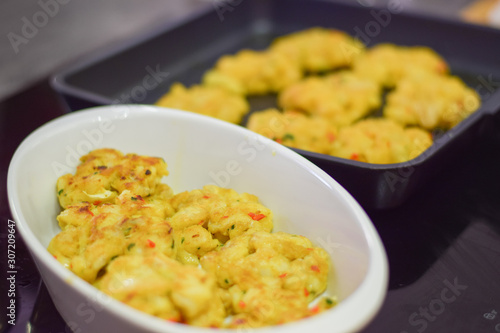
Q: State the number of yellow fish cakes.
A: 13